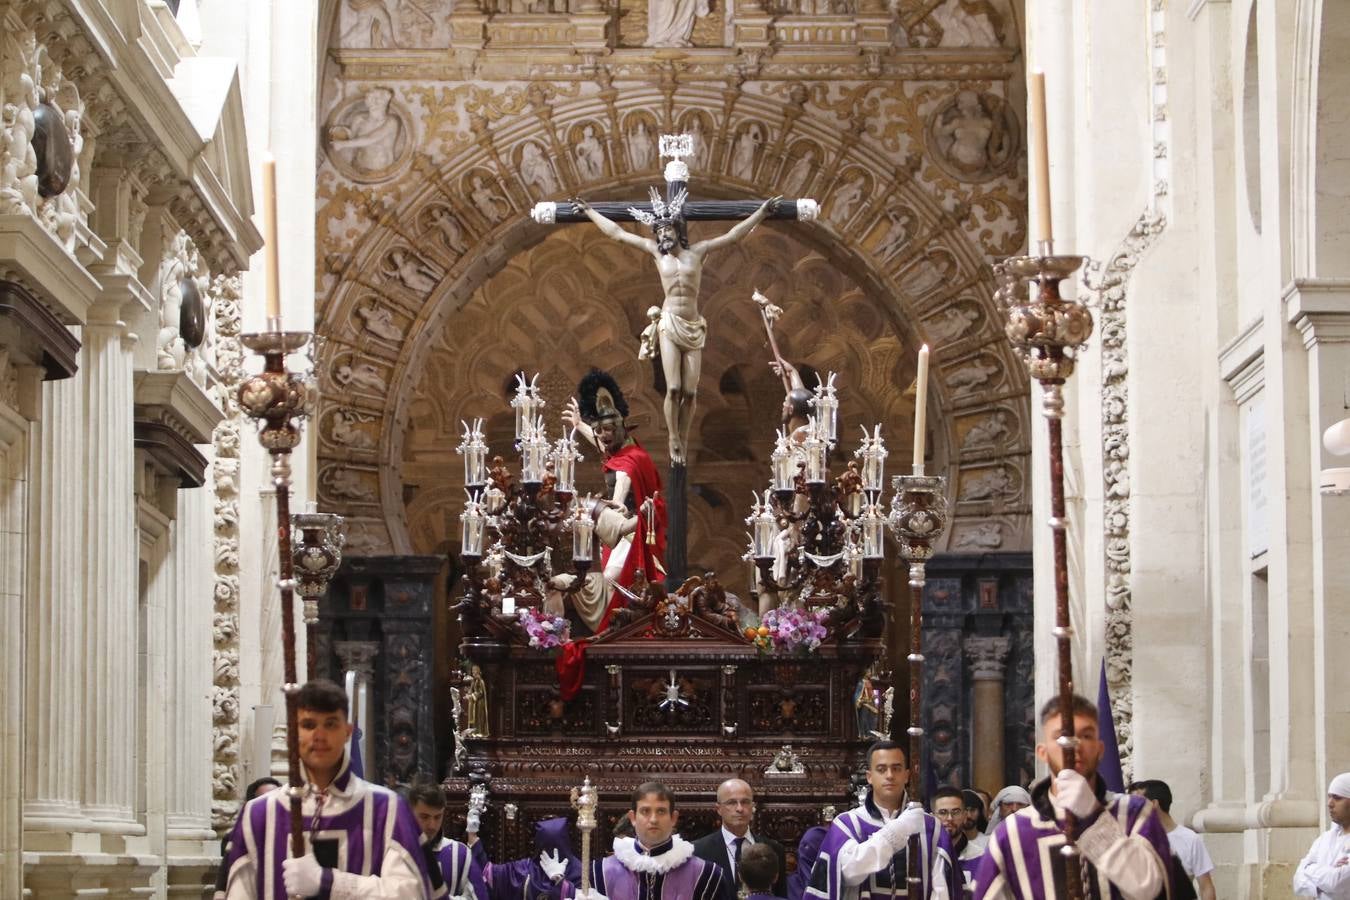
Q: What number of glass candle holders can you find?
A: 12